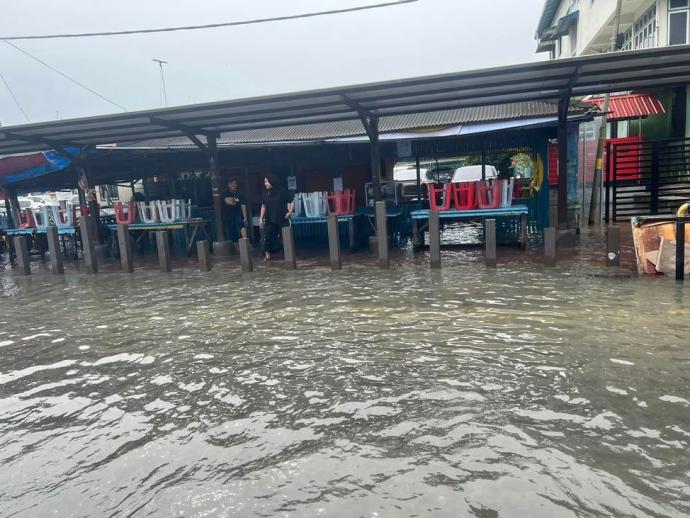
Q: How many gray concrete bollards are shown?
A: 14